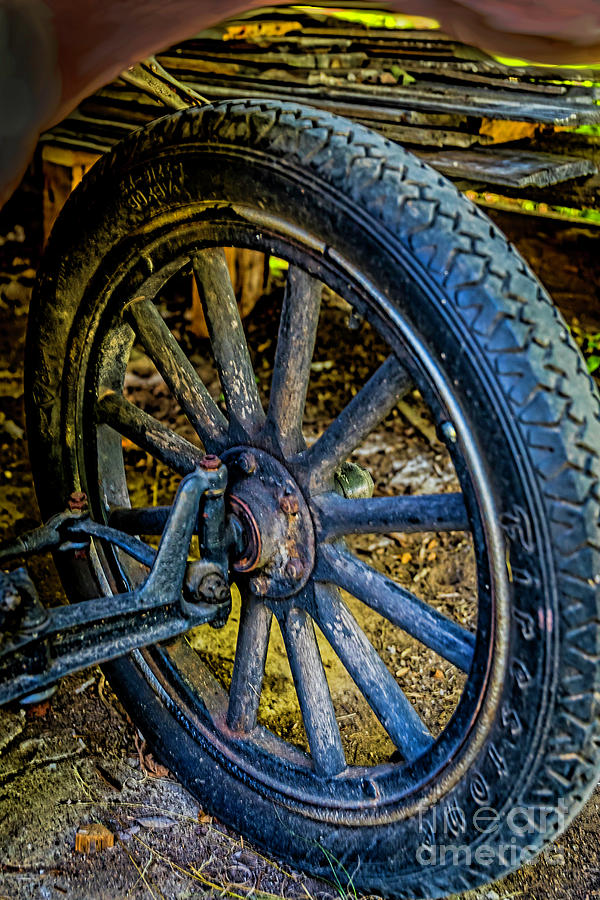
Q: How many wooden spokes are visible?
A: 11